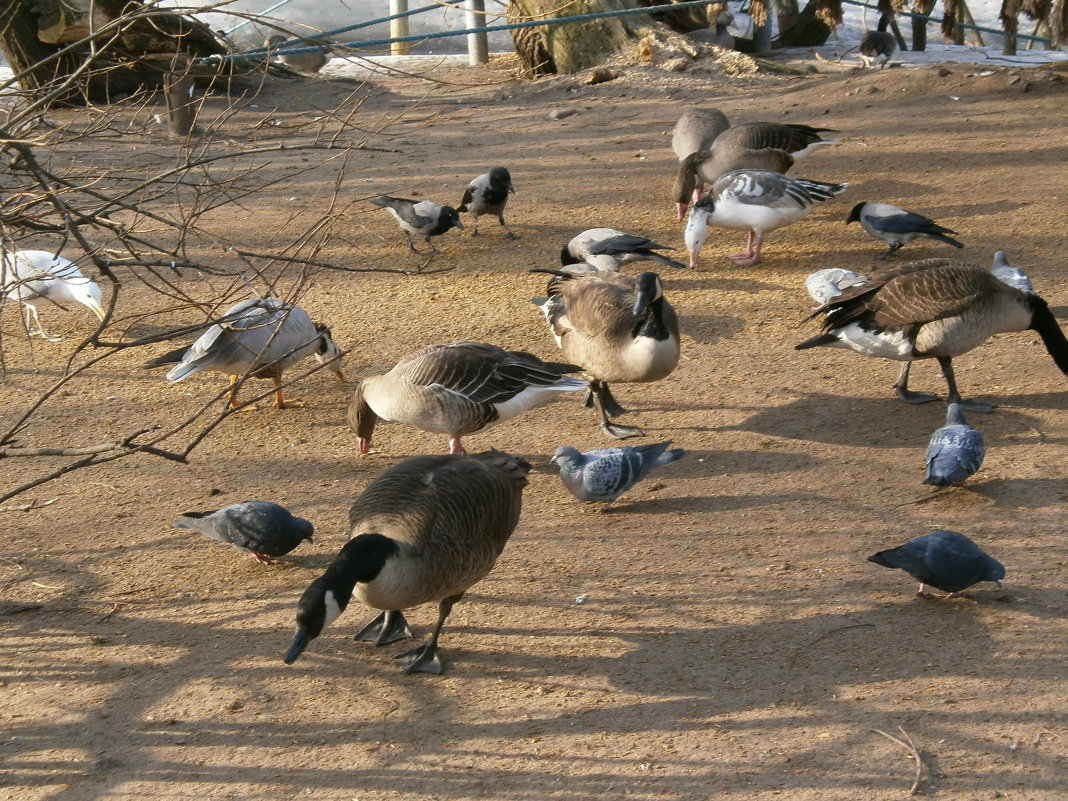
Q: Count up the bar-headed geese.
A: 1